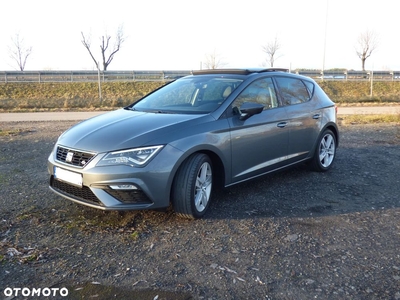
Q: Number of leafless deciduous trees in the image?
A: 5